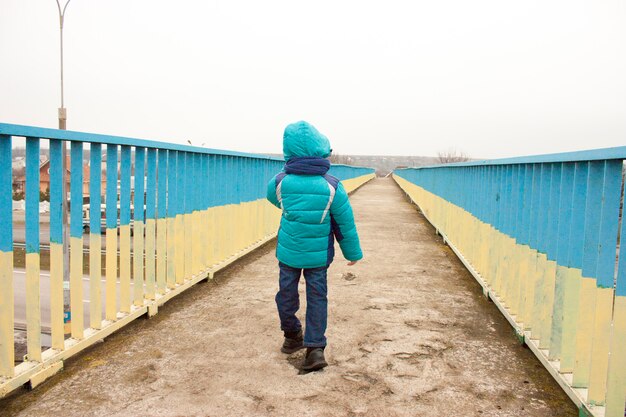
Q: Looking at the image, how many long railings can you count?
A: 2